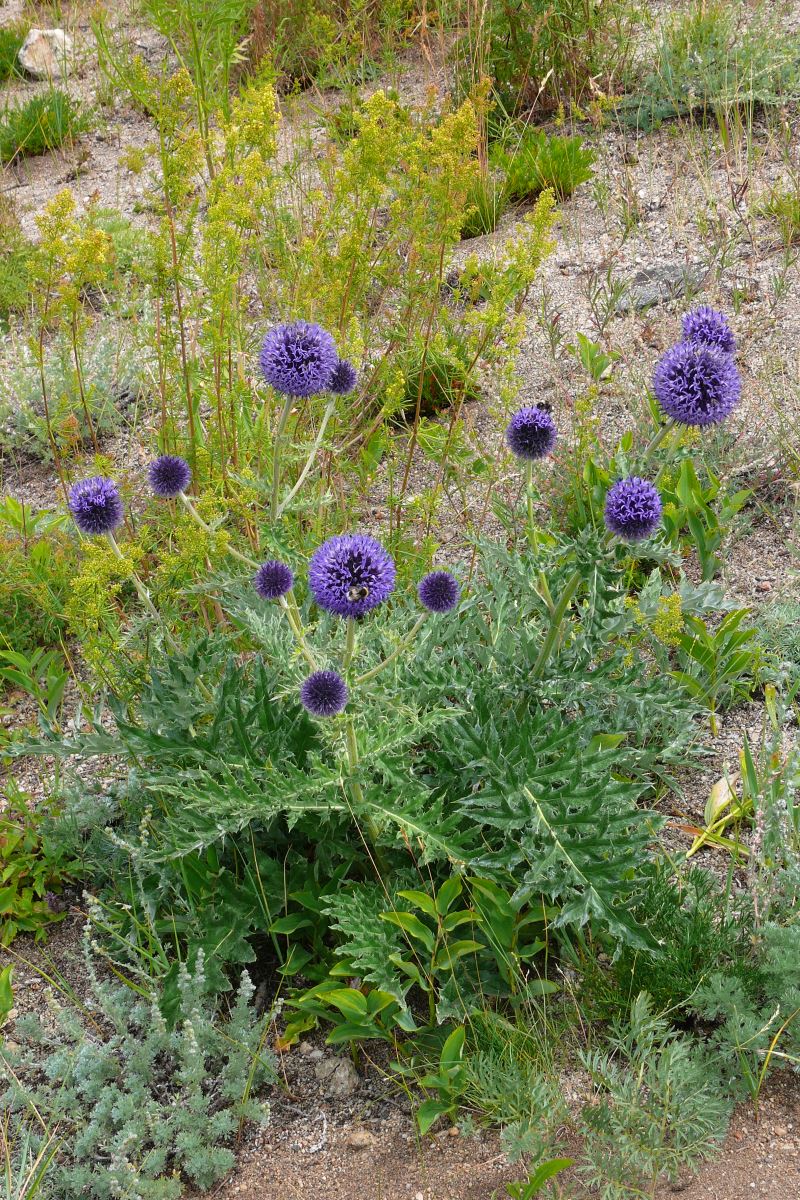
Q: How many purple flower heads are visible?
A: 12